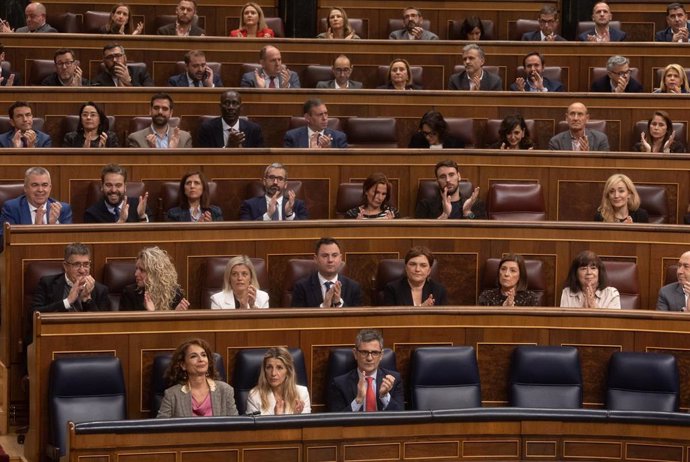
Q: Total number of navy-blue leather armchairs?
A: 7